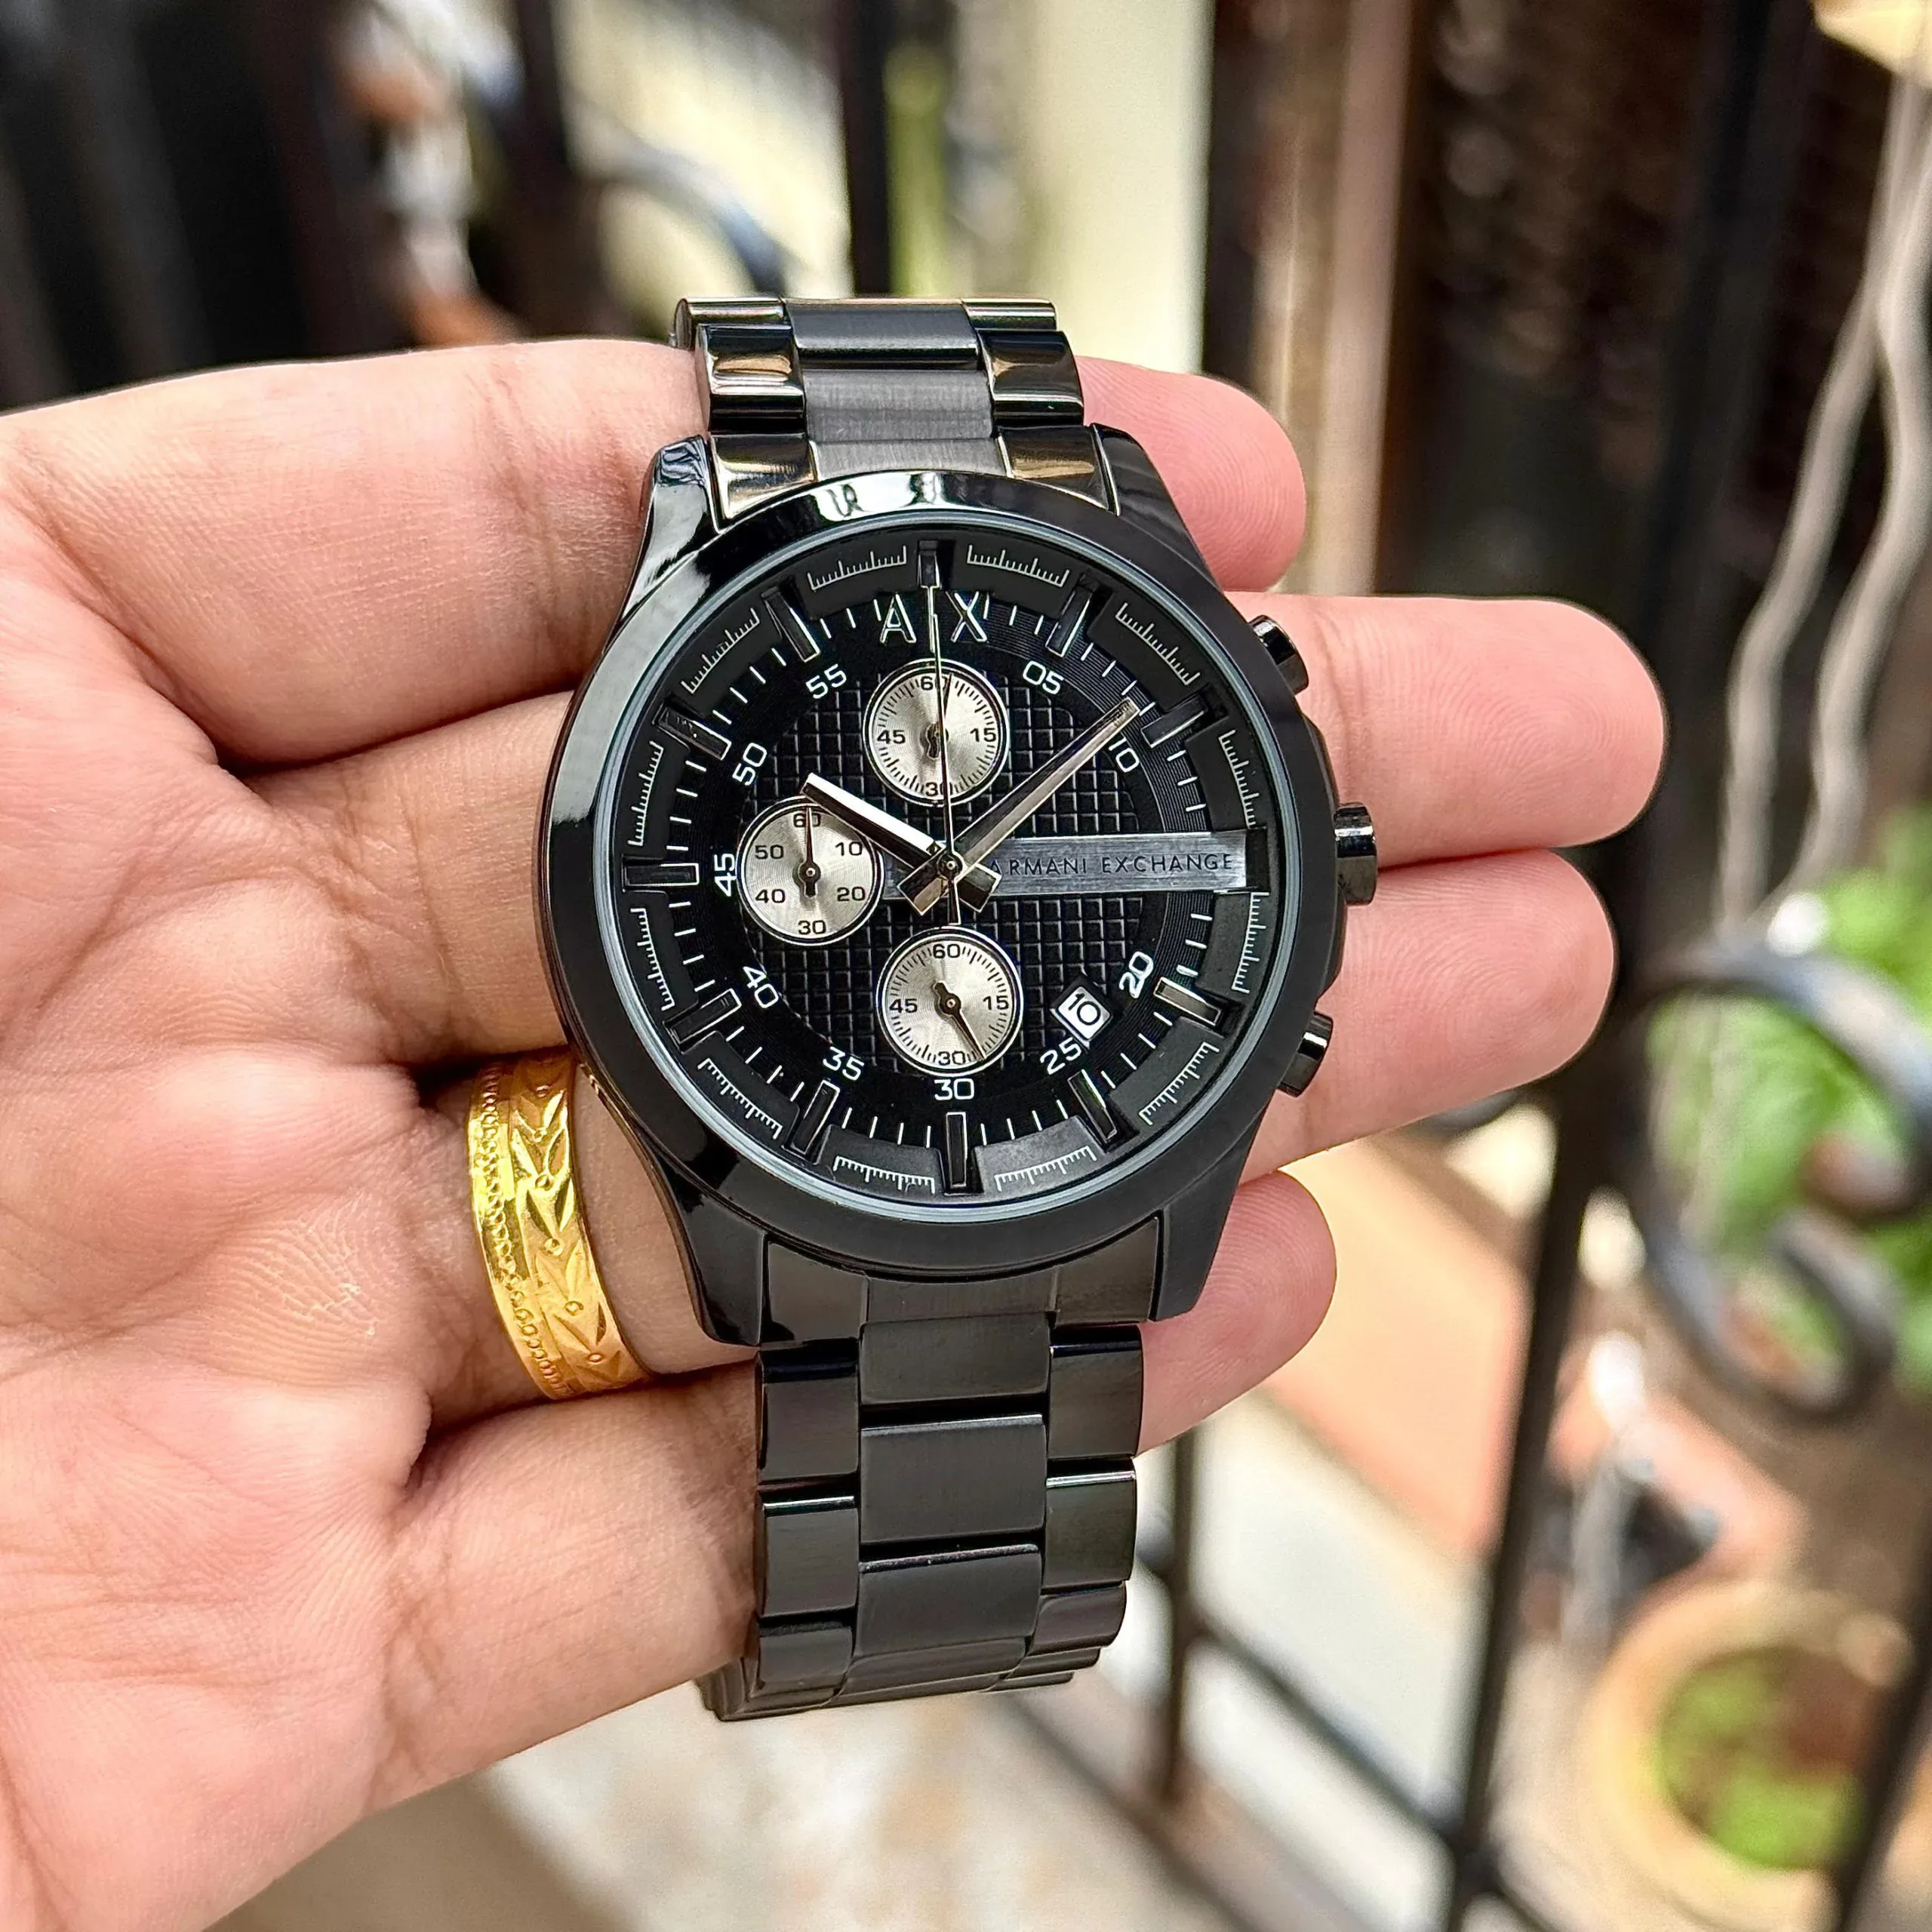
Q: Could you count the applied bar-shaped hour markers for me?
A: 11